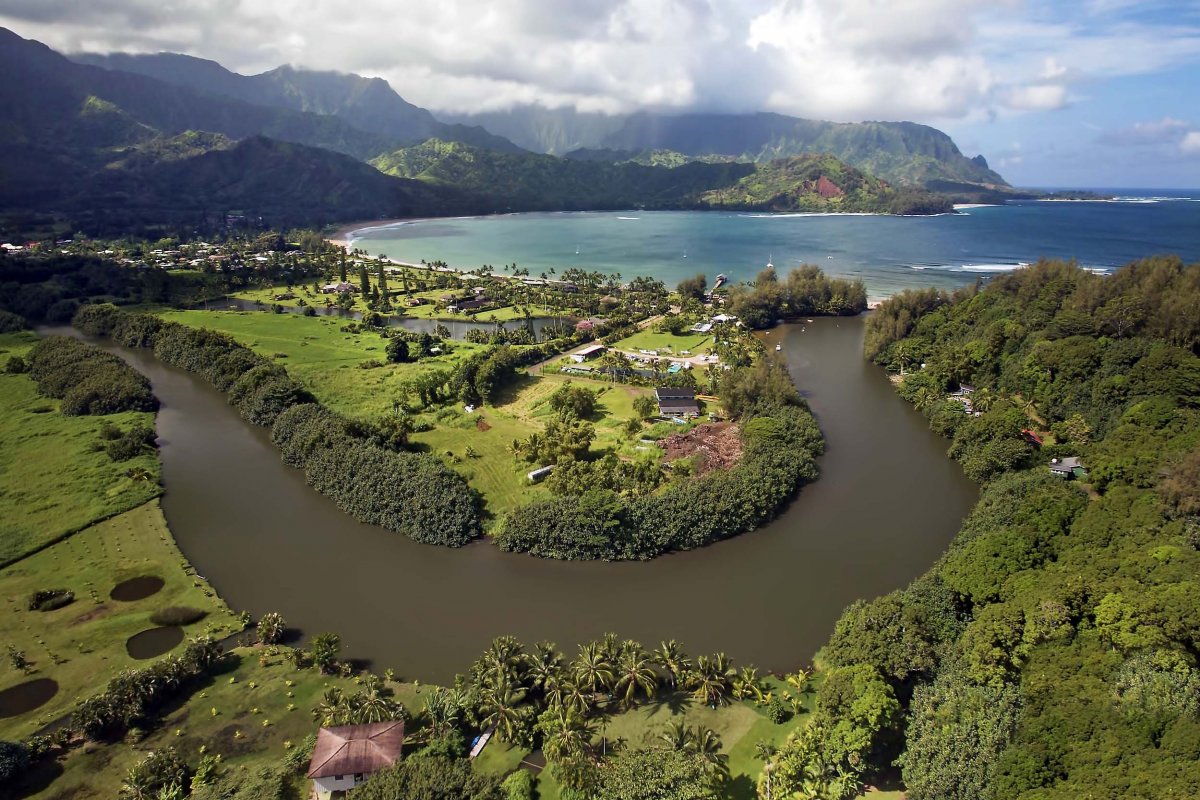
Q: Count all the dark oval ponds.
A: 3